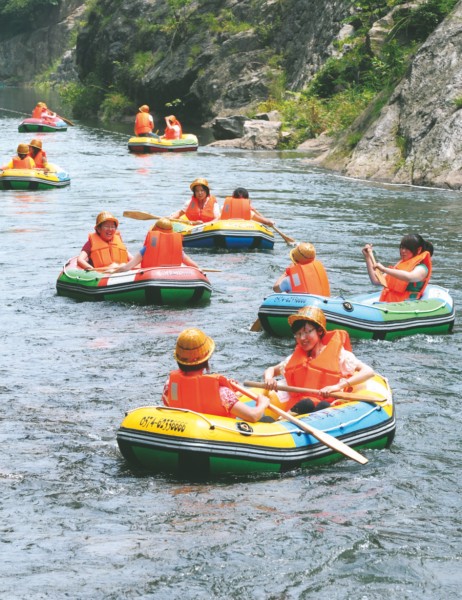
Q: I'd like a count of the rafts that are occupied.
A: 7